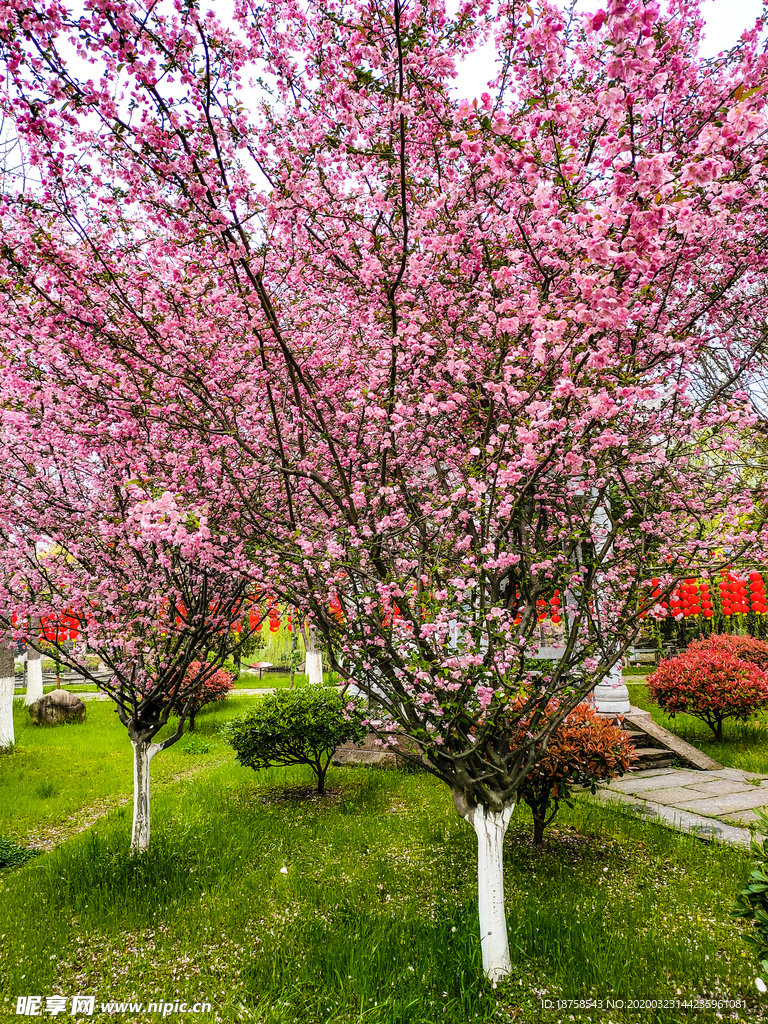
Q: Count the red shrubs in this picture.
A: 4